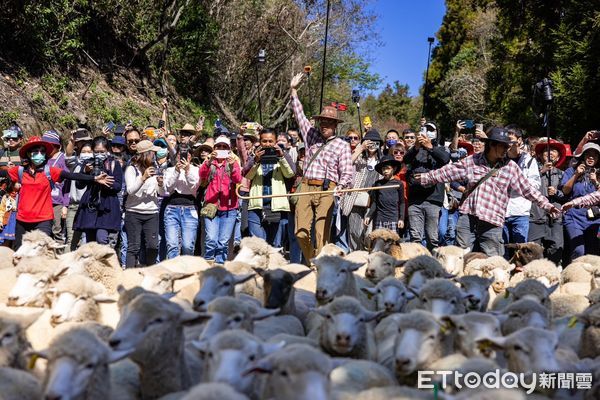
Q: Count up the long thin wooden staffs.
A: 1